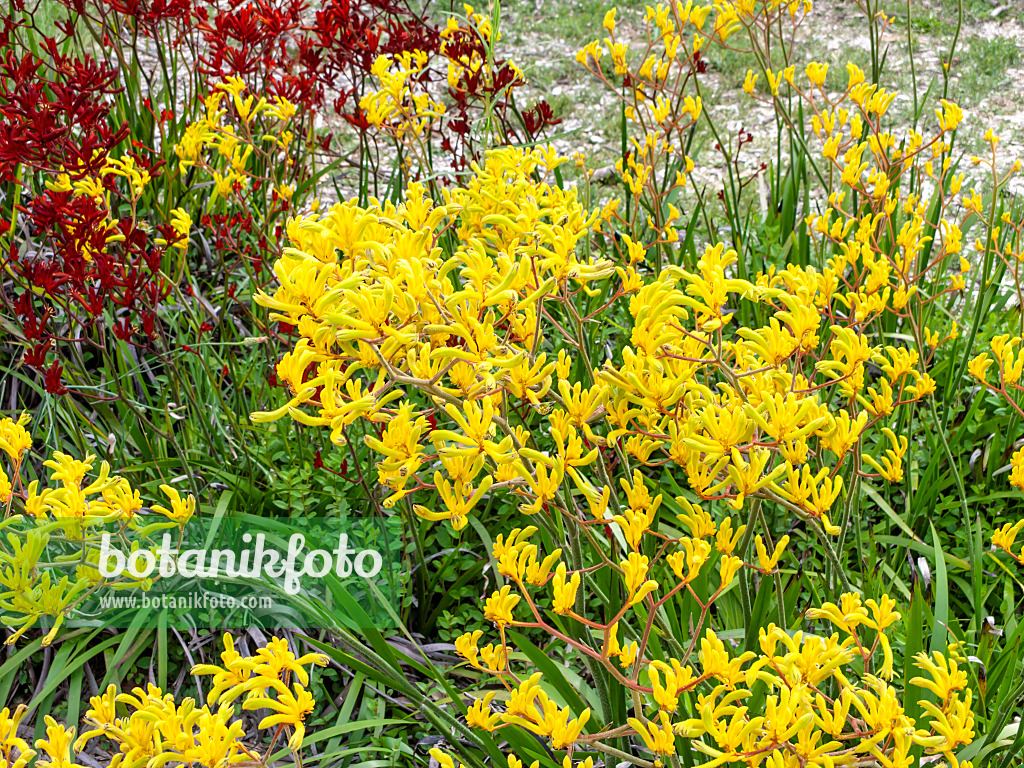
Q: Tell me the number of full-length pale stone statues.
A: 0